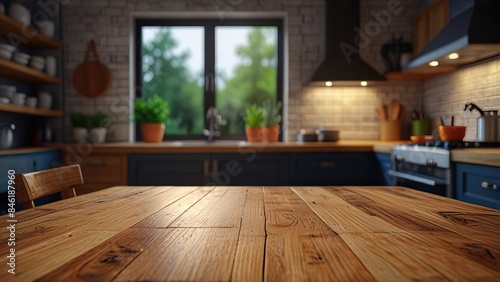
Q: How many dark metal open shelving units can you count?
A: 1